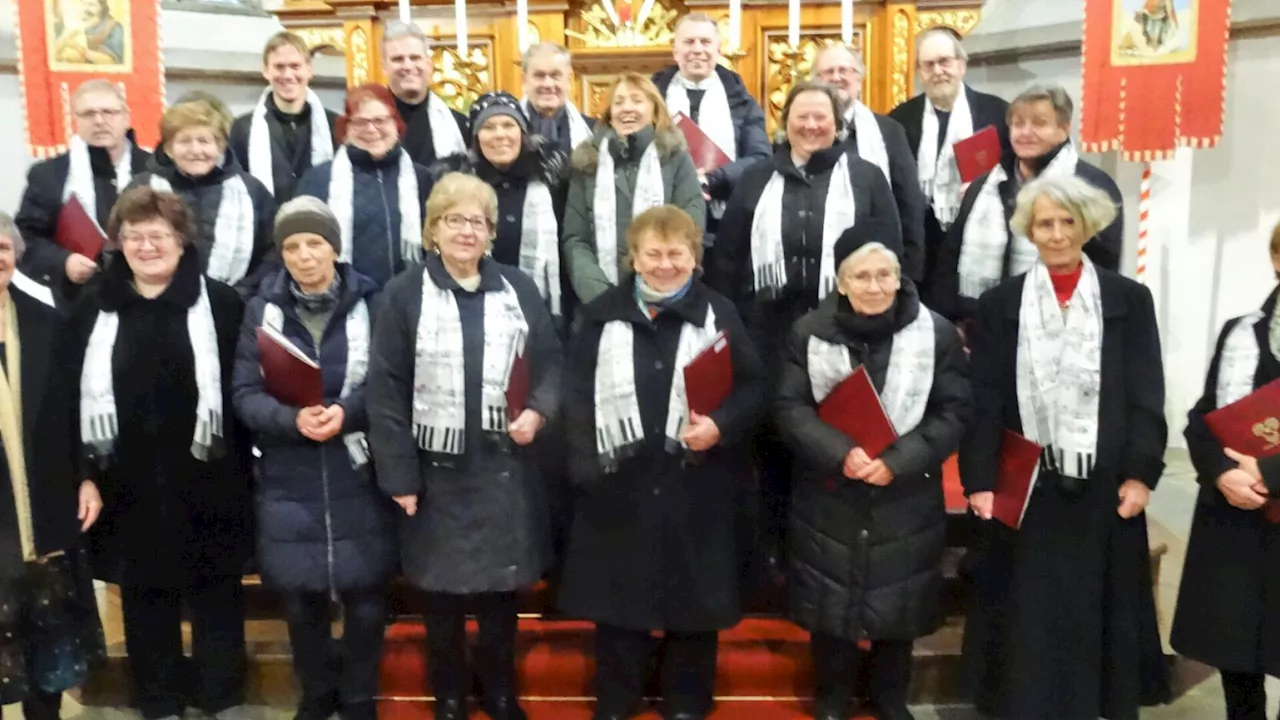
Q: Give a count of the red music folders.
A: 9